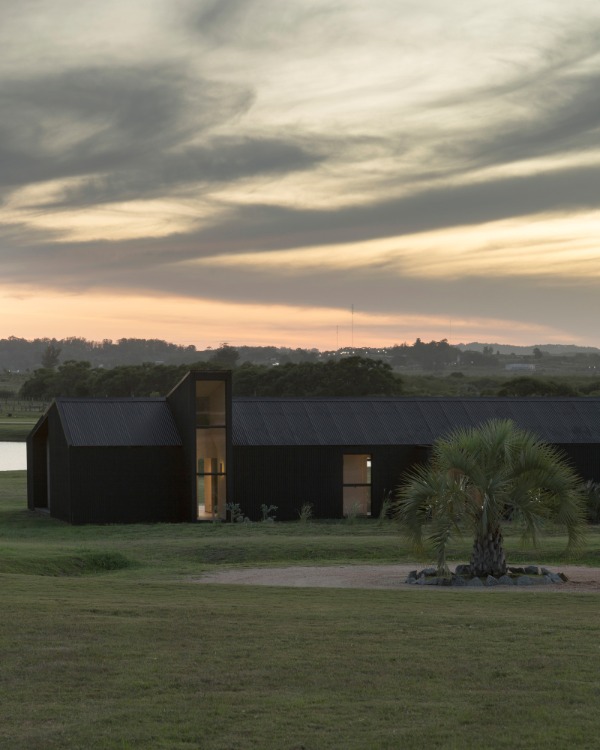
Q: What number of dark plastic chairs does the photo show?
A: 0